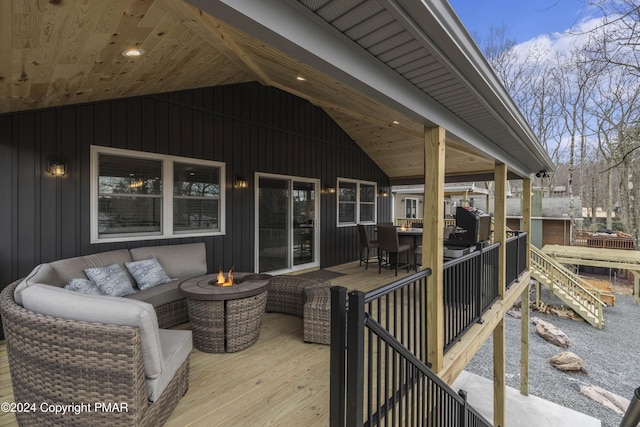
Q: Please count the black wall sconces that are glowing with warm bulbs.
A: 4